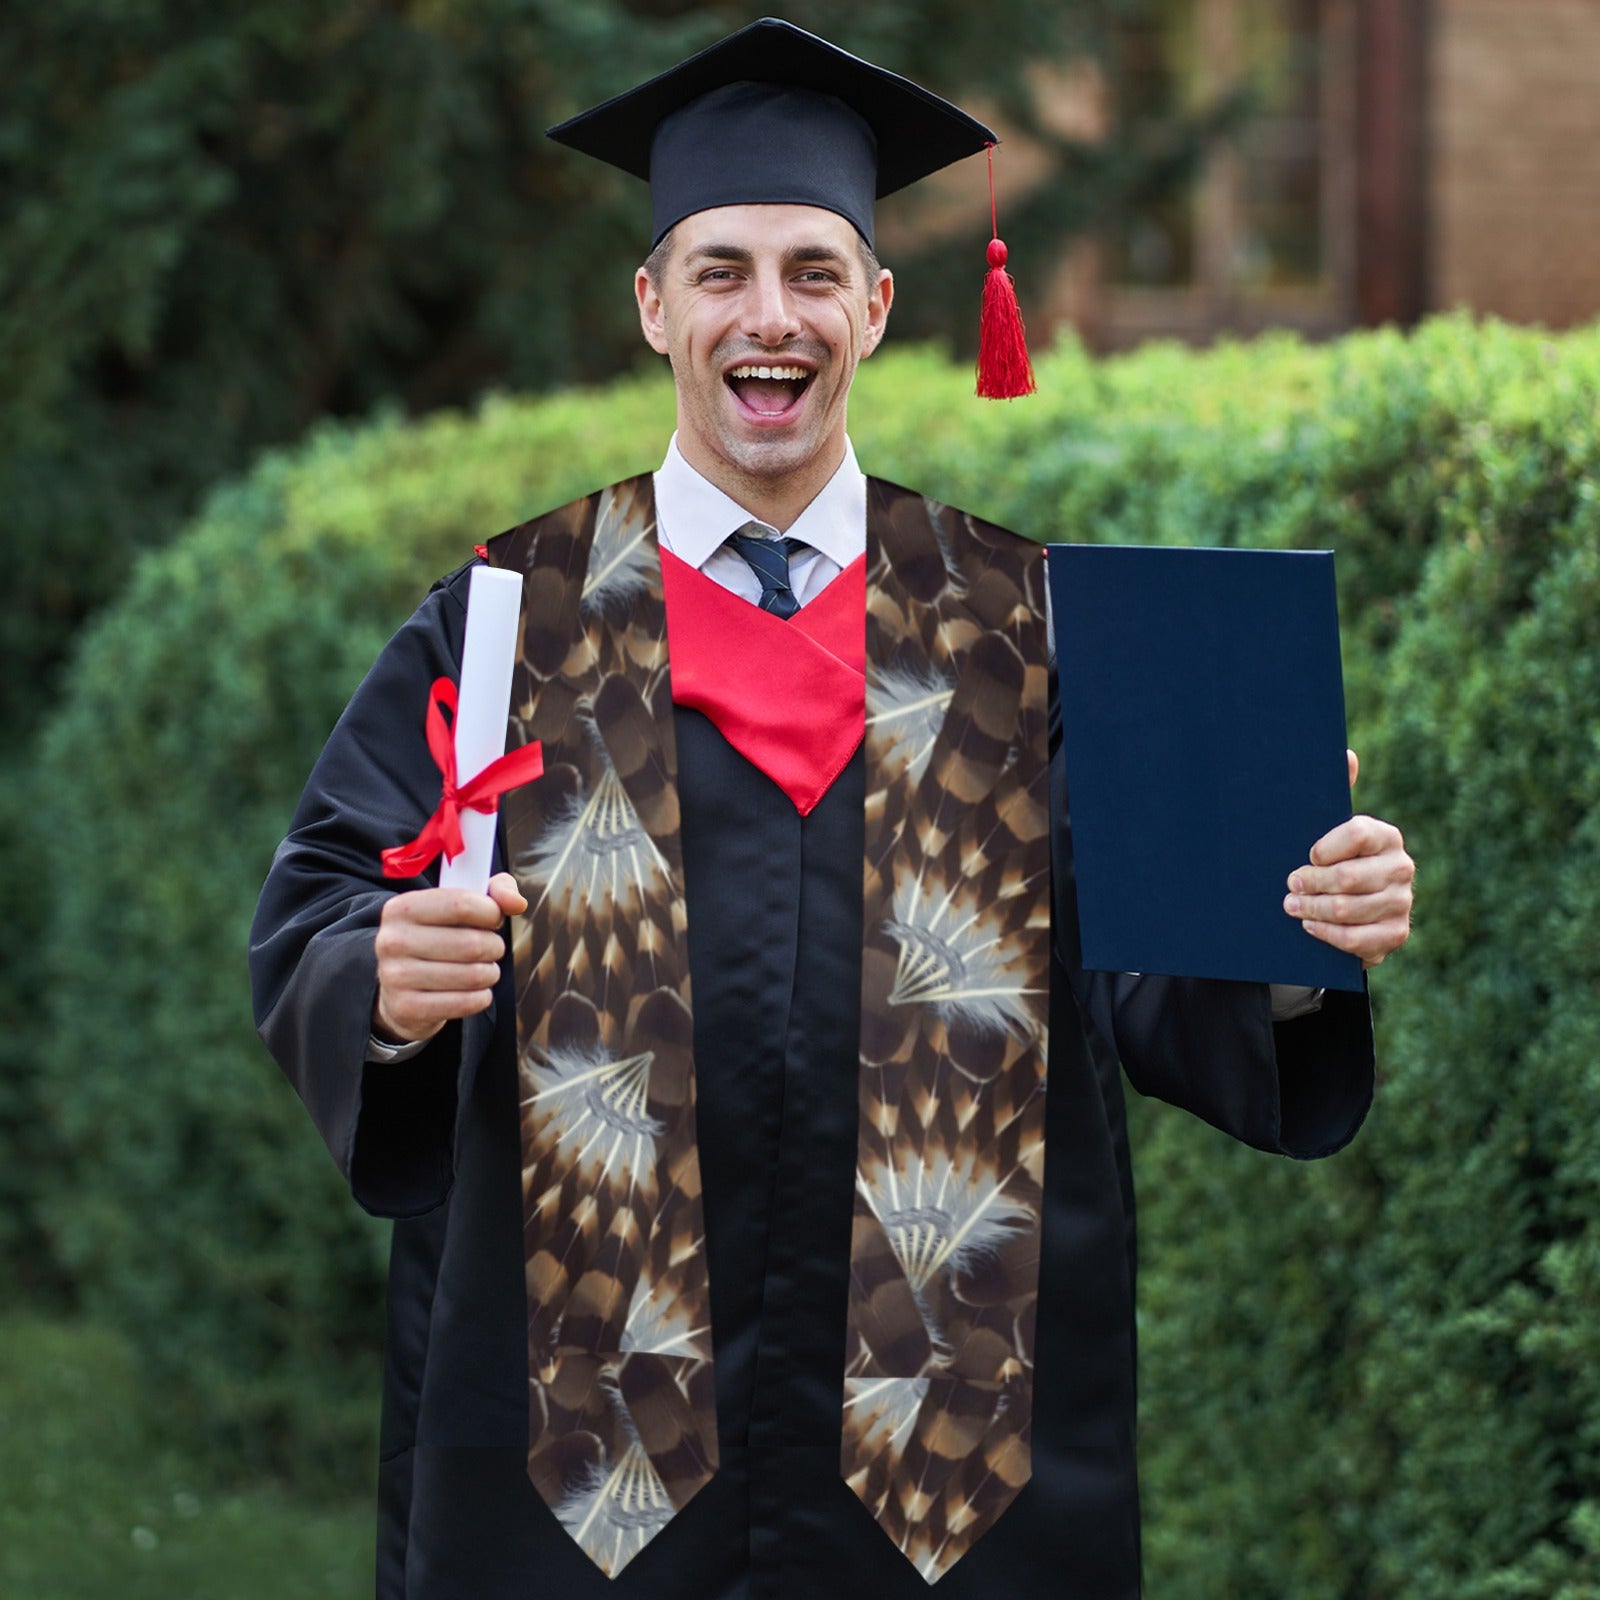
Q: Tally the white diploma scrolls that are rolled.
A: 1